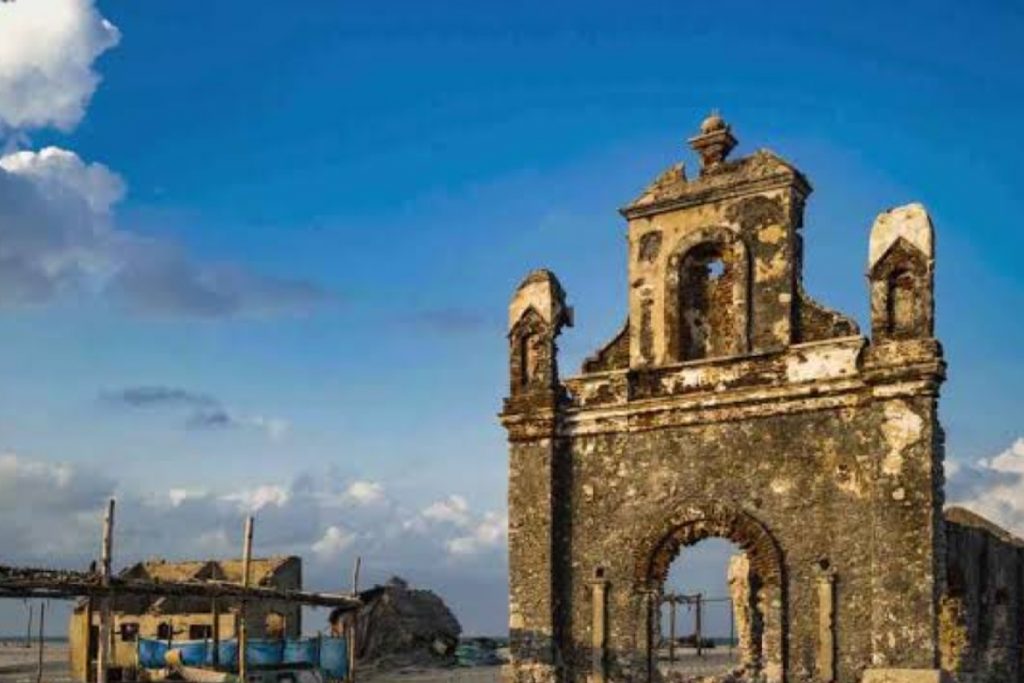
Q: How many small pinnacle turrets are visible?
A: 2